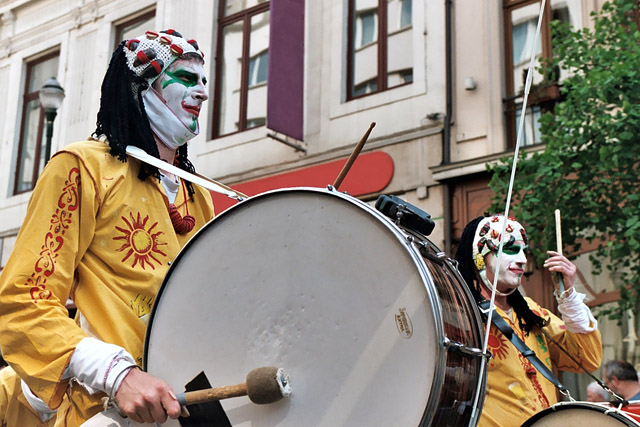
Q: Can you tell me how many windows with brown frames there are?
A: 5